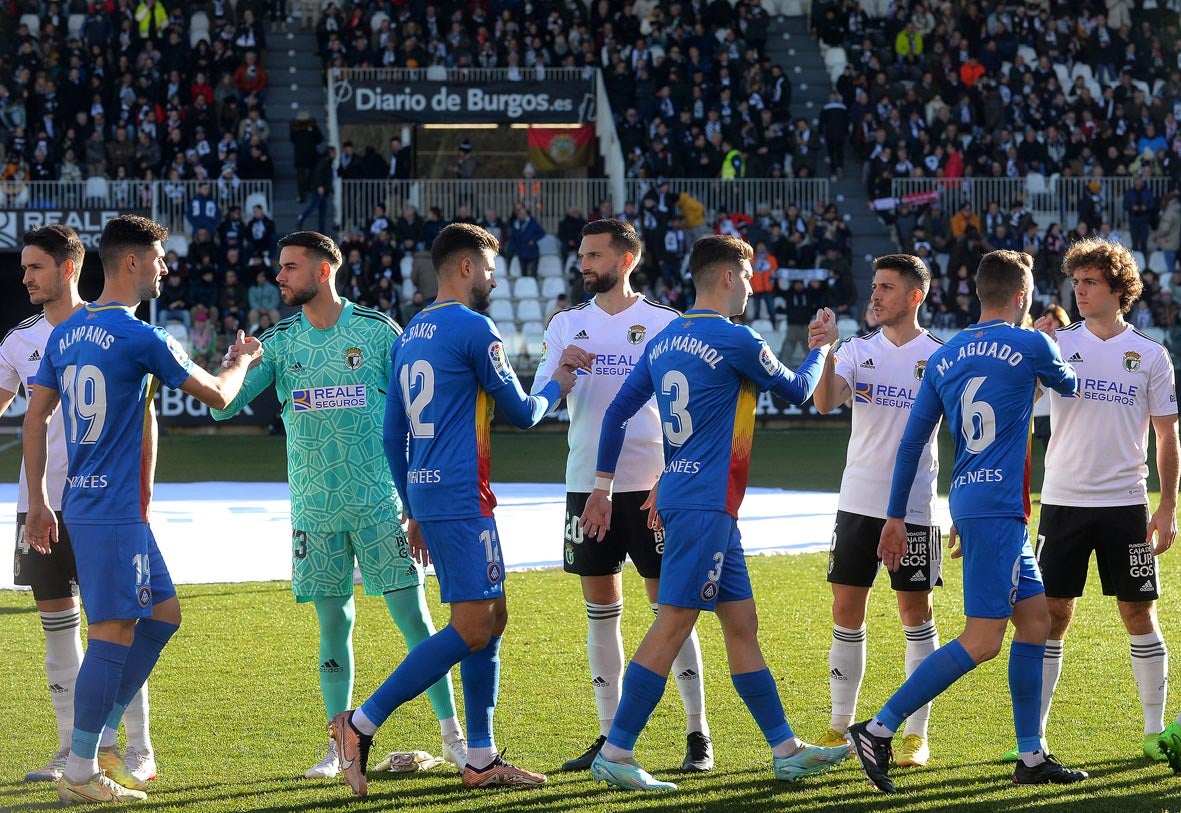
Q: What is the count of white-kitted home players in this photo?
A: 4